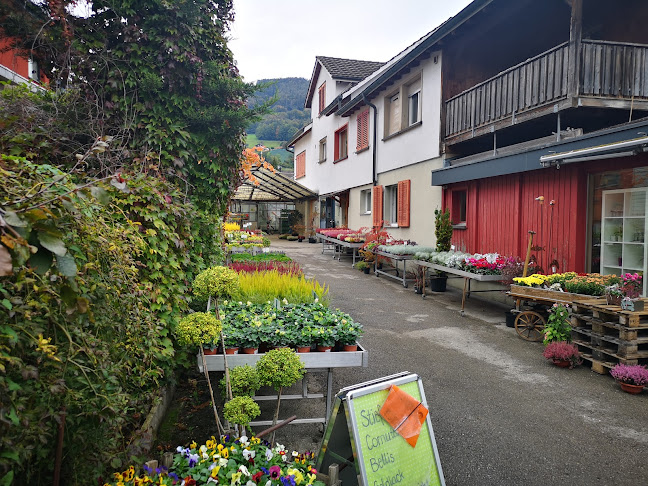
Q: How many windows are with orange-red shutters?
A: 4